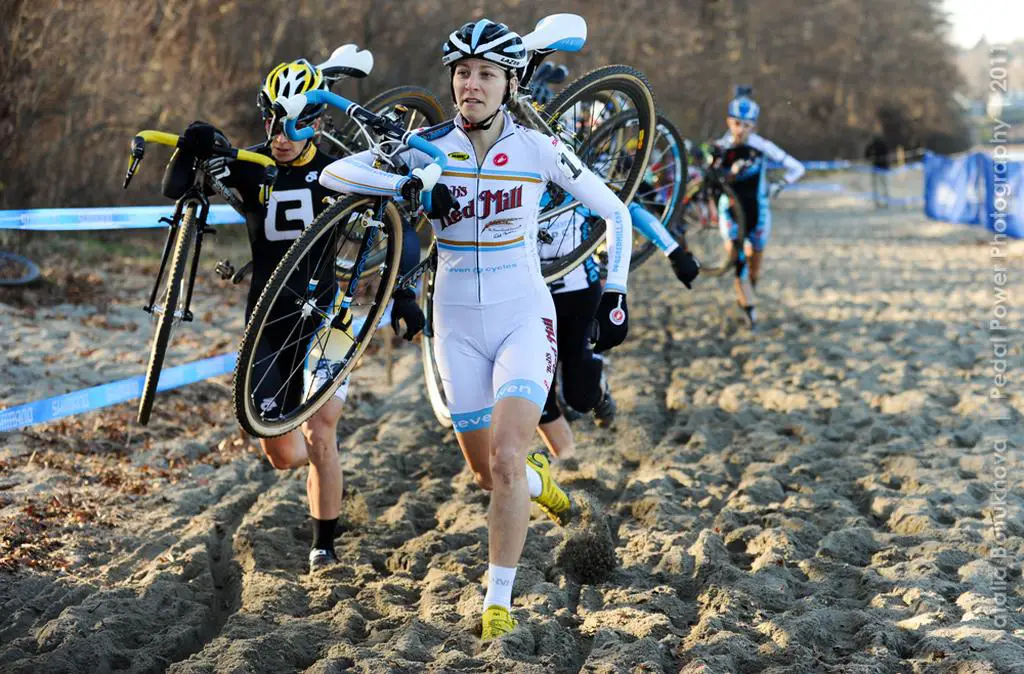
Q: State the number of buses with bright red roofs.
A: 0